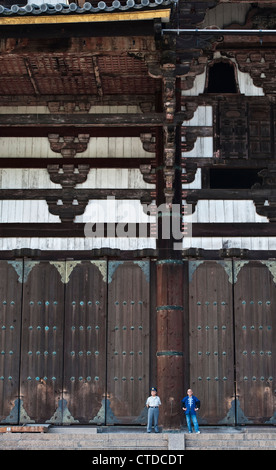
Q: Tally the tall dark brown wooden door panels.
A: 6